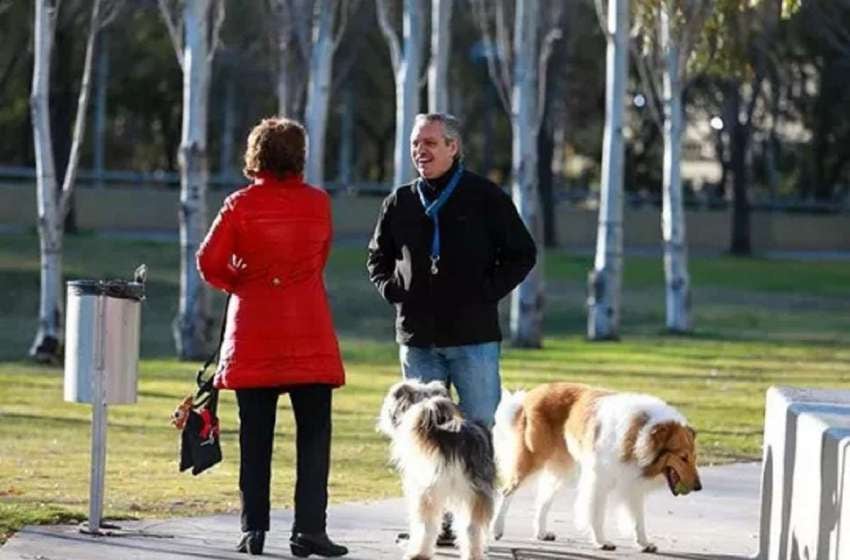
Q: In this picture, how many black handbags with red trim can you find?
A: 1